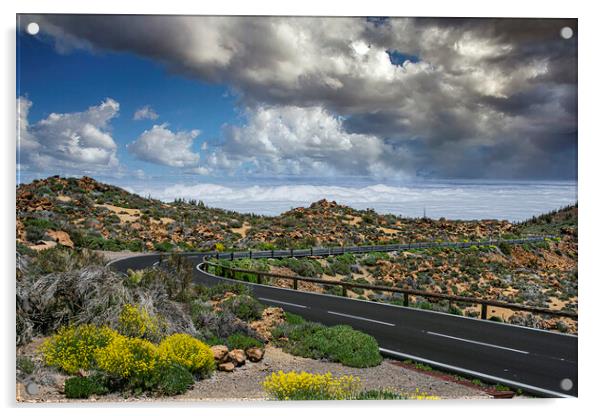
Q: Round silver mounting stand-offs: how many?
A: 4